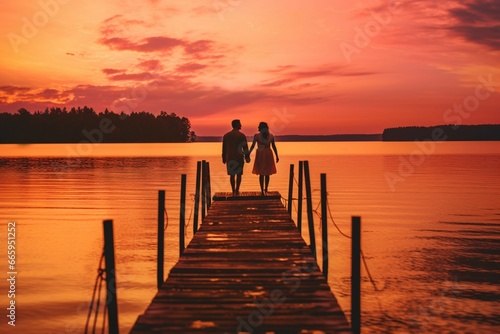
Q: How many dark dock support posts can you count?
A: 11